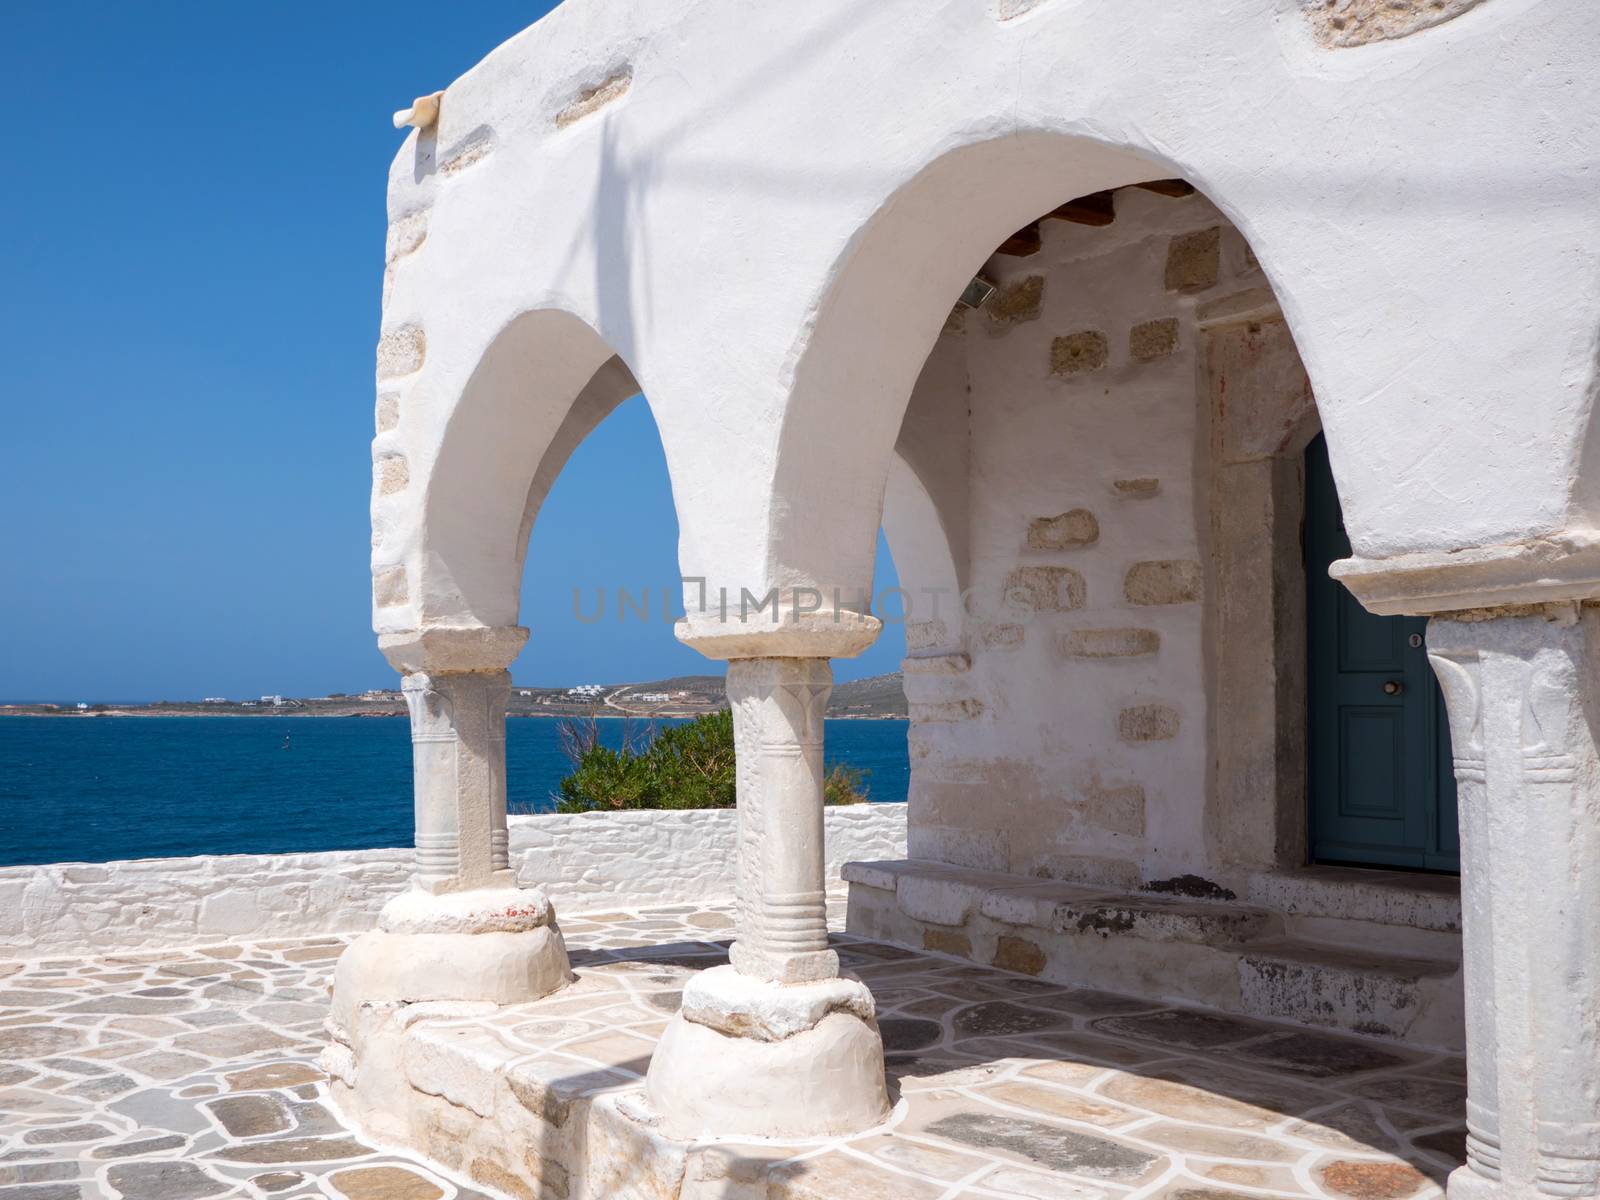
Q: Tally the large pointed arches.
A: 2